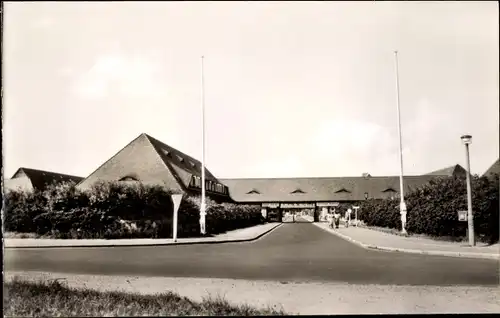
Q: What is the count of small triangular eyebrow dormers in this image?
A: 4